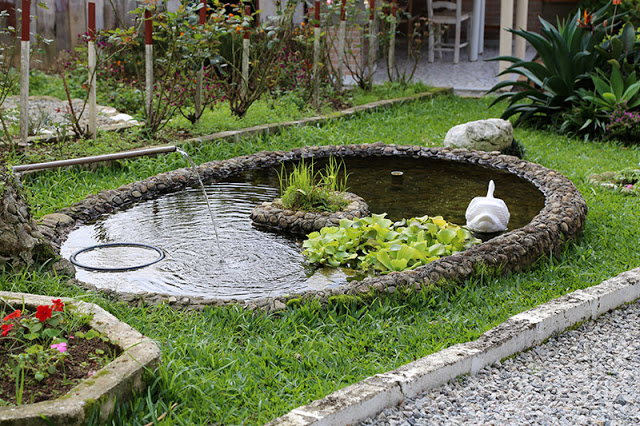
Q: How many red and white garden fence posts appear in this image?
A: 9